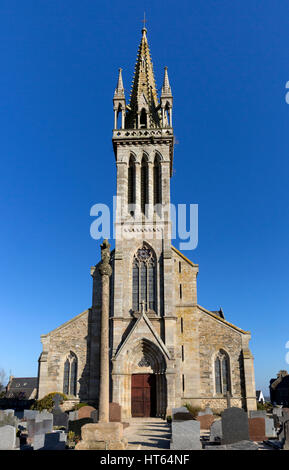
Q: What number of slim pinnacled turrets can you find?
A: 2